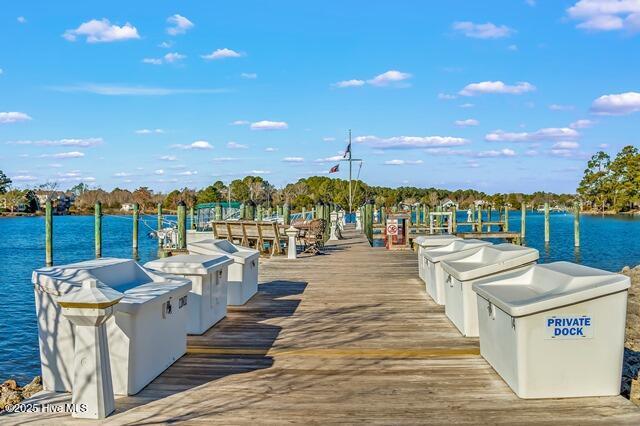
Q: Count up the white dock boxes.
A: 7